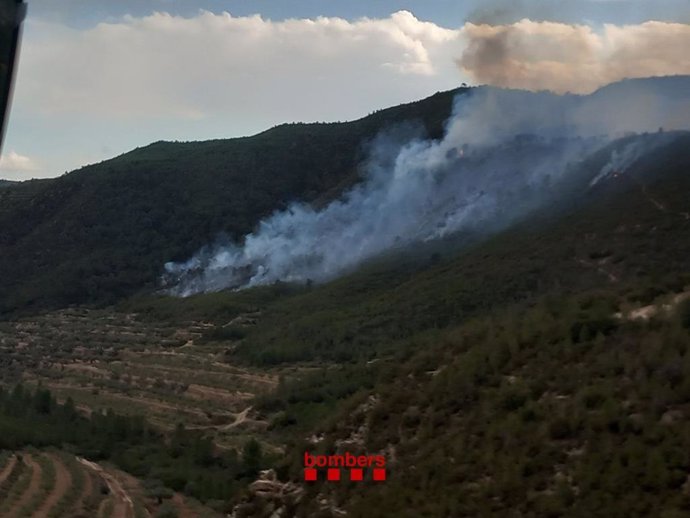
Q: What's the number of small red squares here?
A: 4